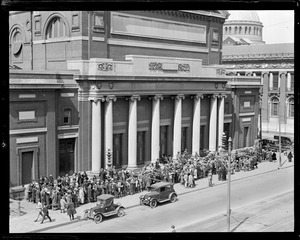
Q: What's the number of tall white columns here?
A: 8